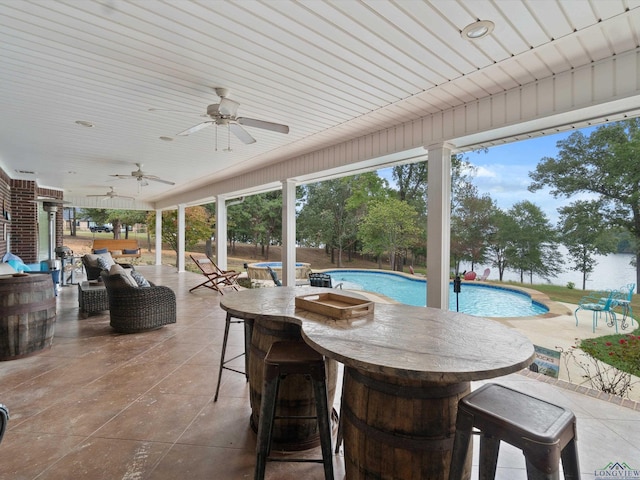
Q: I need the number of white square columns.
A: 5